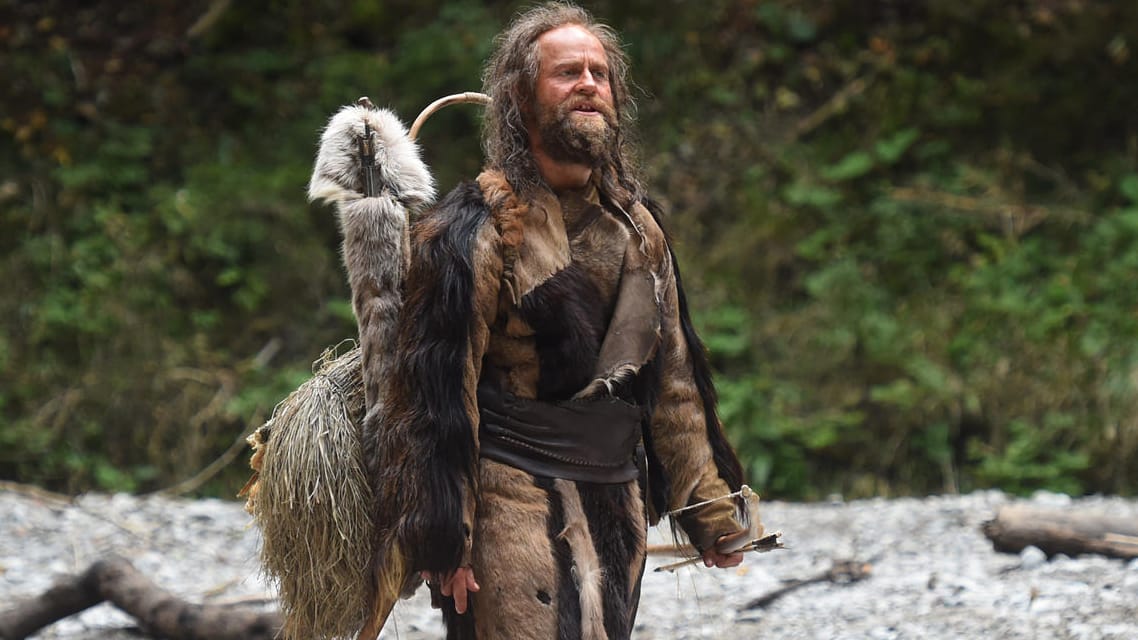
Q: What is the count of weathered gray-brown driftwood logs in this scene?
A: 2